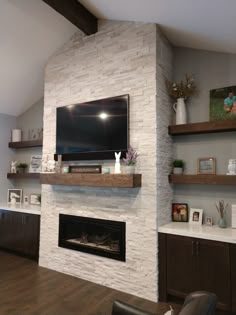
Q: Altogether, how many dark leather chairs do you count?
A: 1